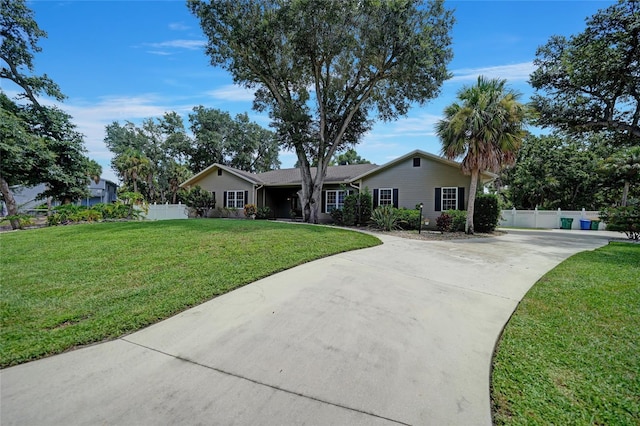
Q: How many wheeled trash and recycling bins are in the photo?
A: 3